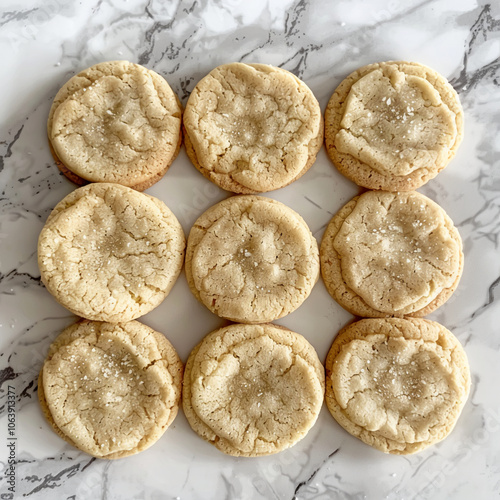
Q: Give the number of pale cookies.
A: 9